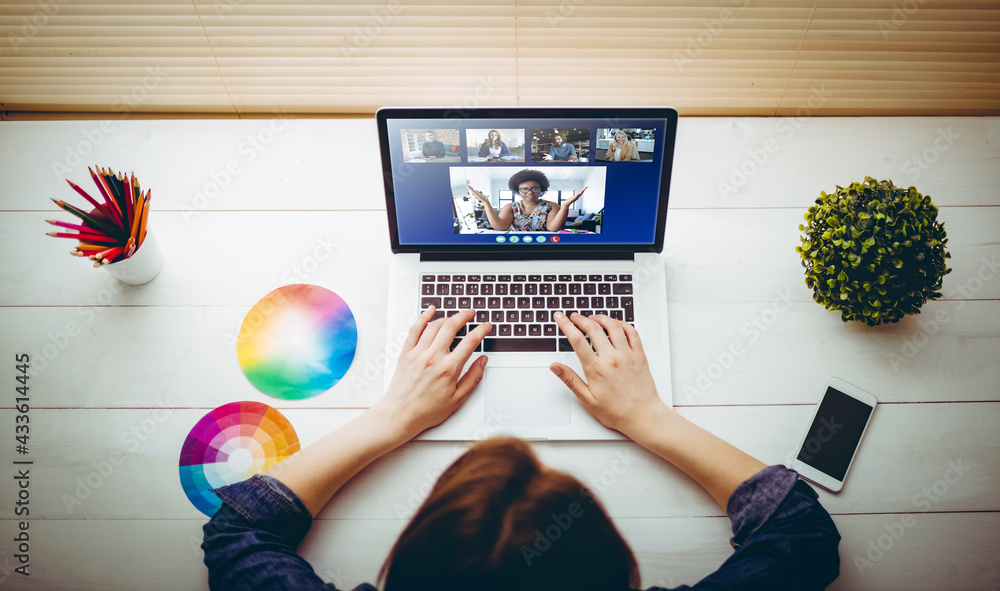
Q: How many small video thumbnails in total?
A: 4